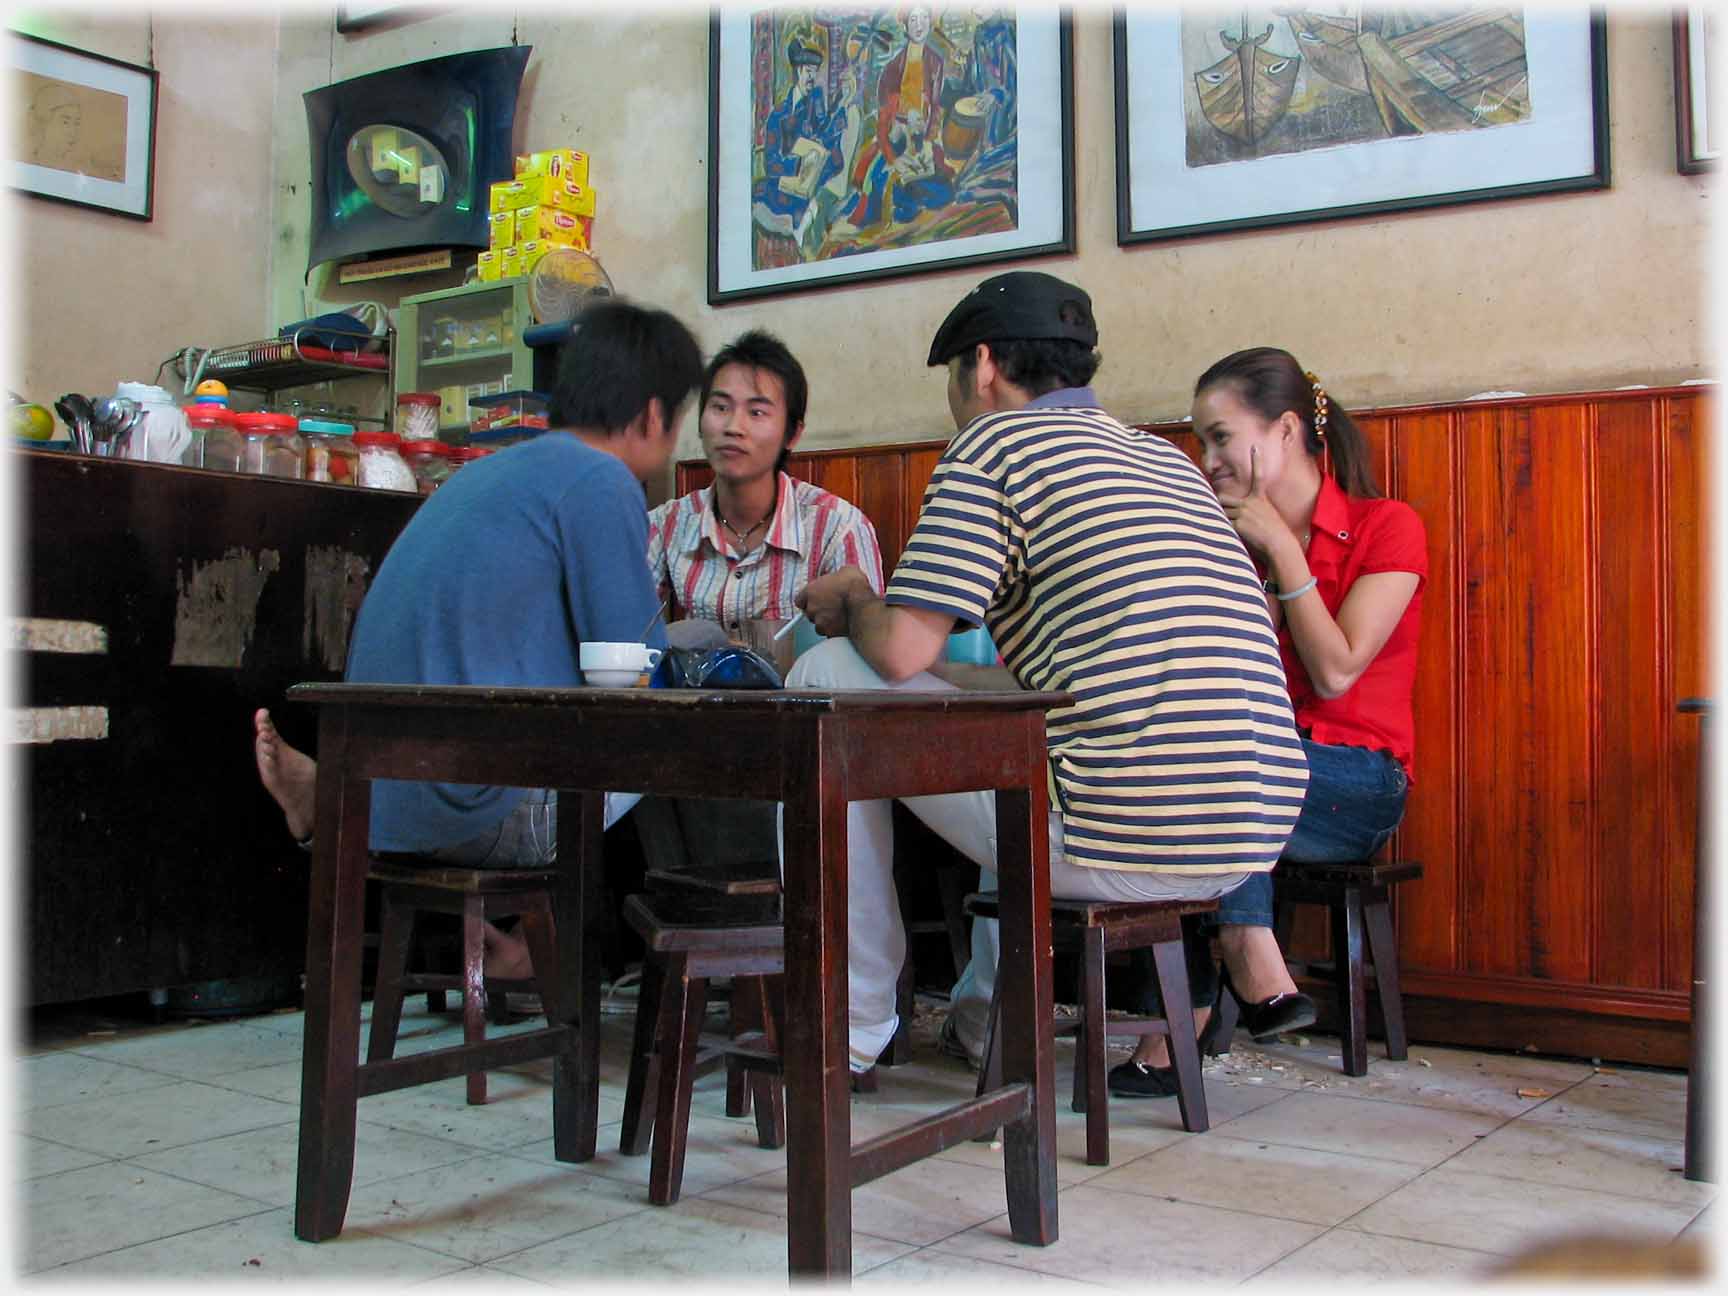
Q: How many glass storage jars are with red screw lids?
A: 6